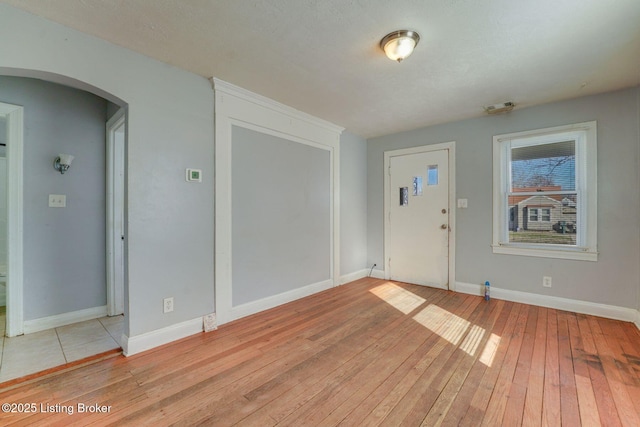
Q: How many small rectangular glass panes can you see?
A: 3